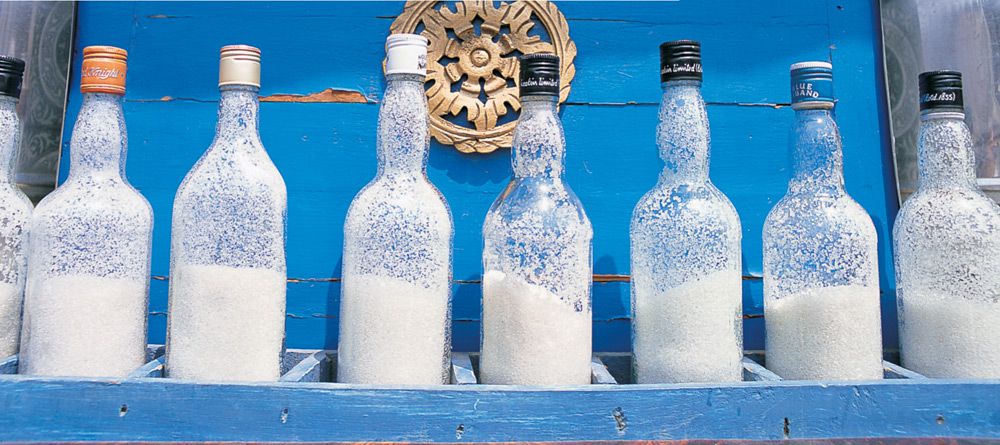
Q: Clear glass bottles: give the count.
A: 8